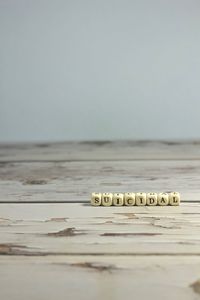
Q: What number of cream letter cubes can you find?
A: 8